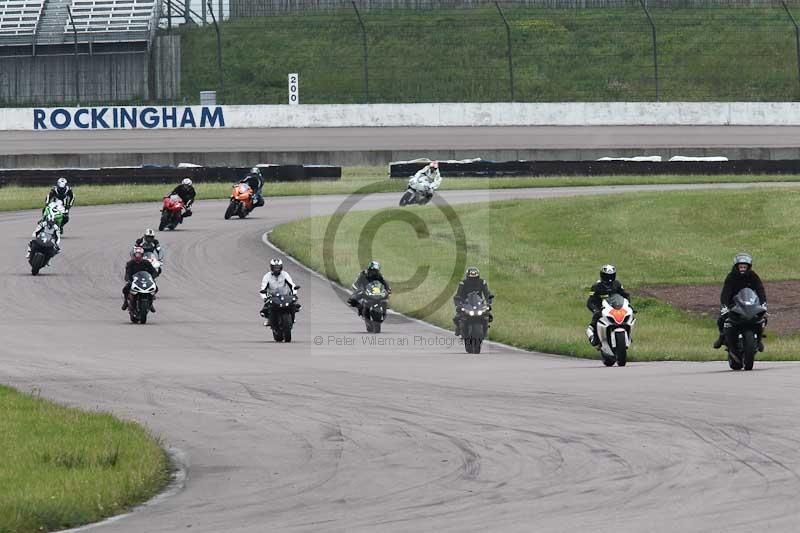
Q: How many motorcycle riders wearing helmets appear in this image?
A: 12